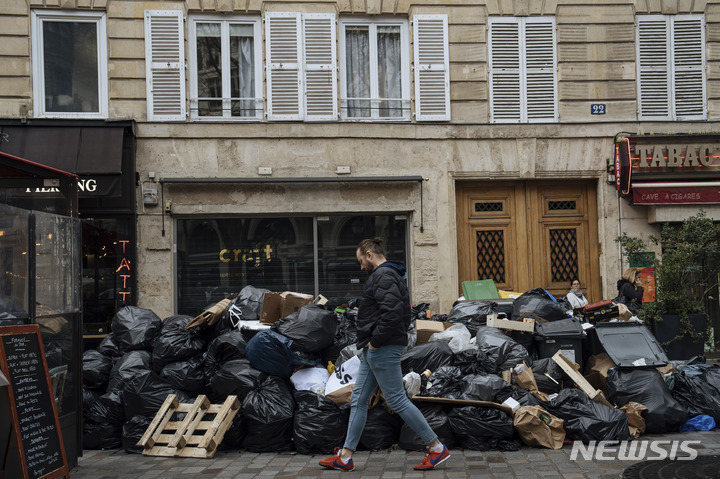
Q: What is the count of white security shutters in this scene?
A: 8